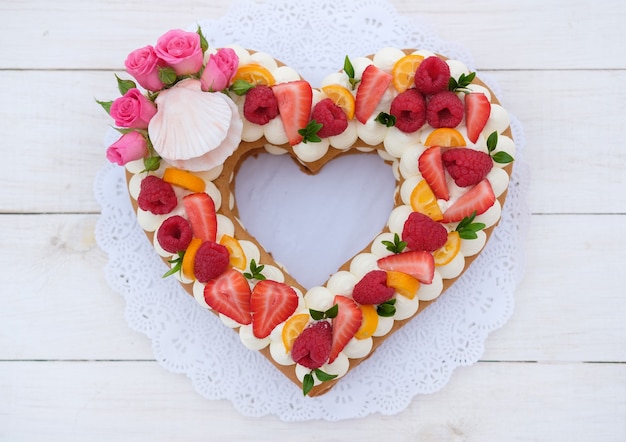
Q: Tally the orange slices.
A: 12